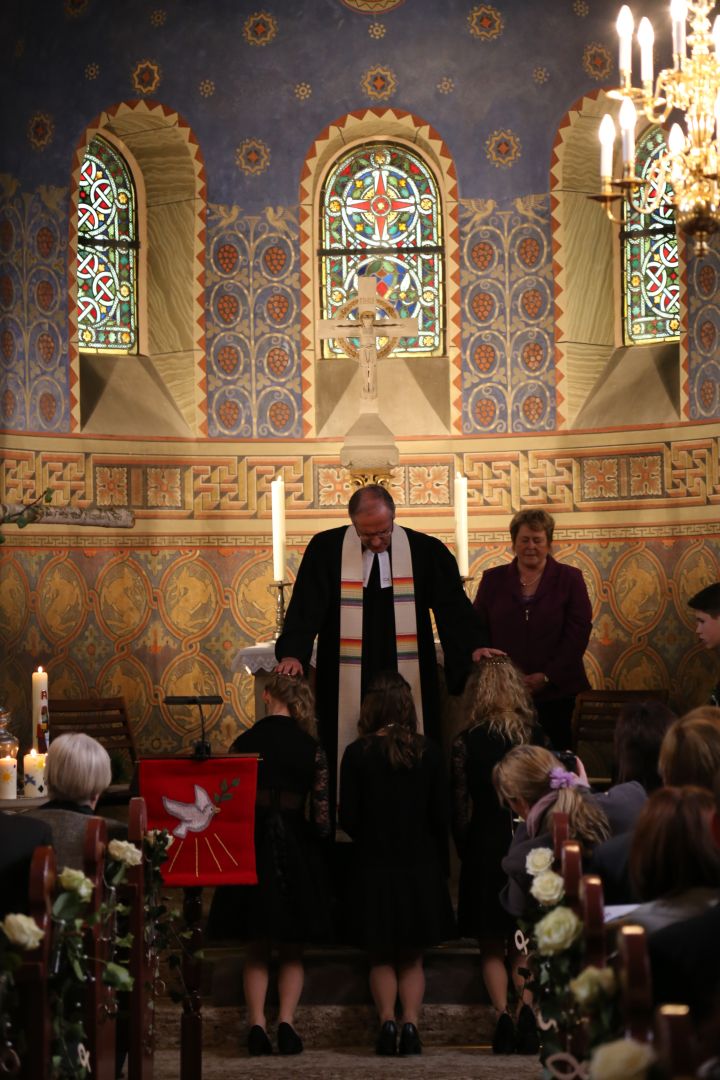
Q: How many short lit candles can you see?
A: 2